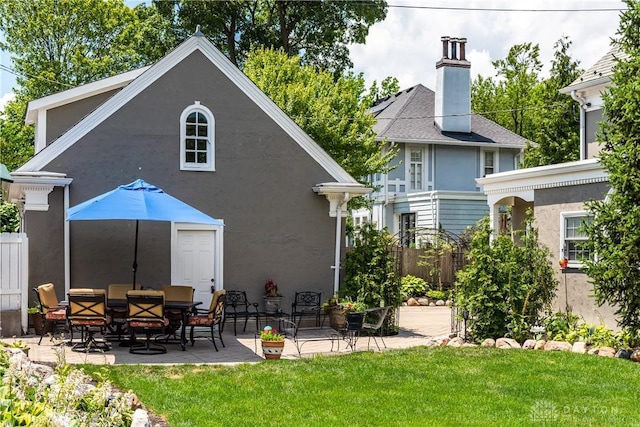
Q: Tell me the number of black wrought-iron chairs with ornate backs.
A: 2